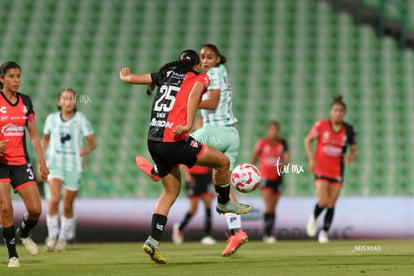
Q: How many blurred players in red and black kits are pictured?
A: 3